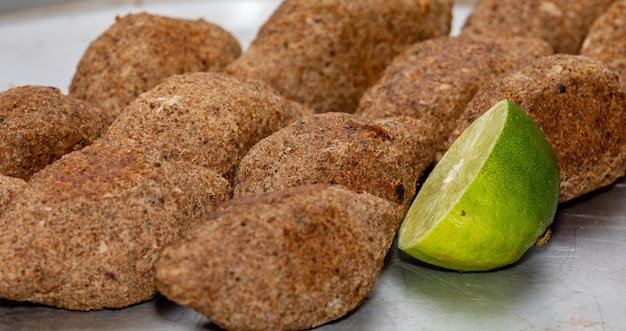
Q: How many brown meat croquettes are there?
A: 12